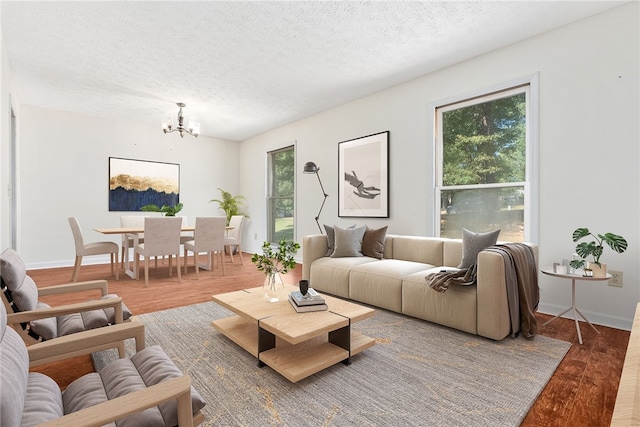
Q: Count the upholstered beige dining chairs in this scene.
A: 6